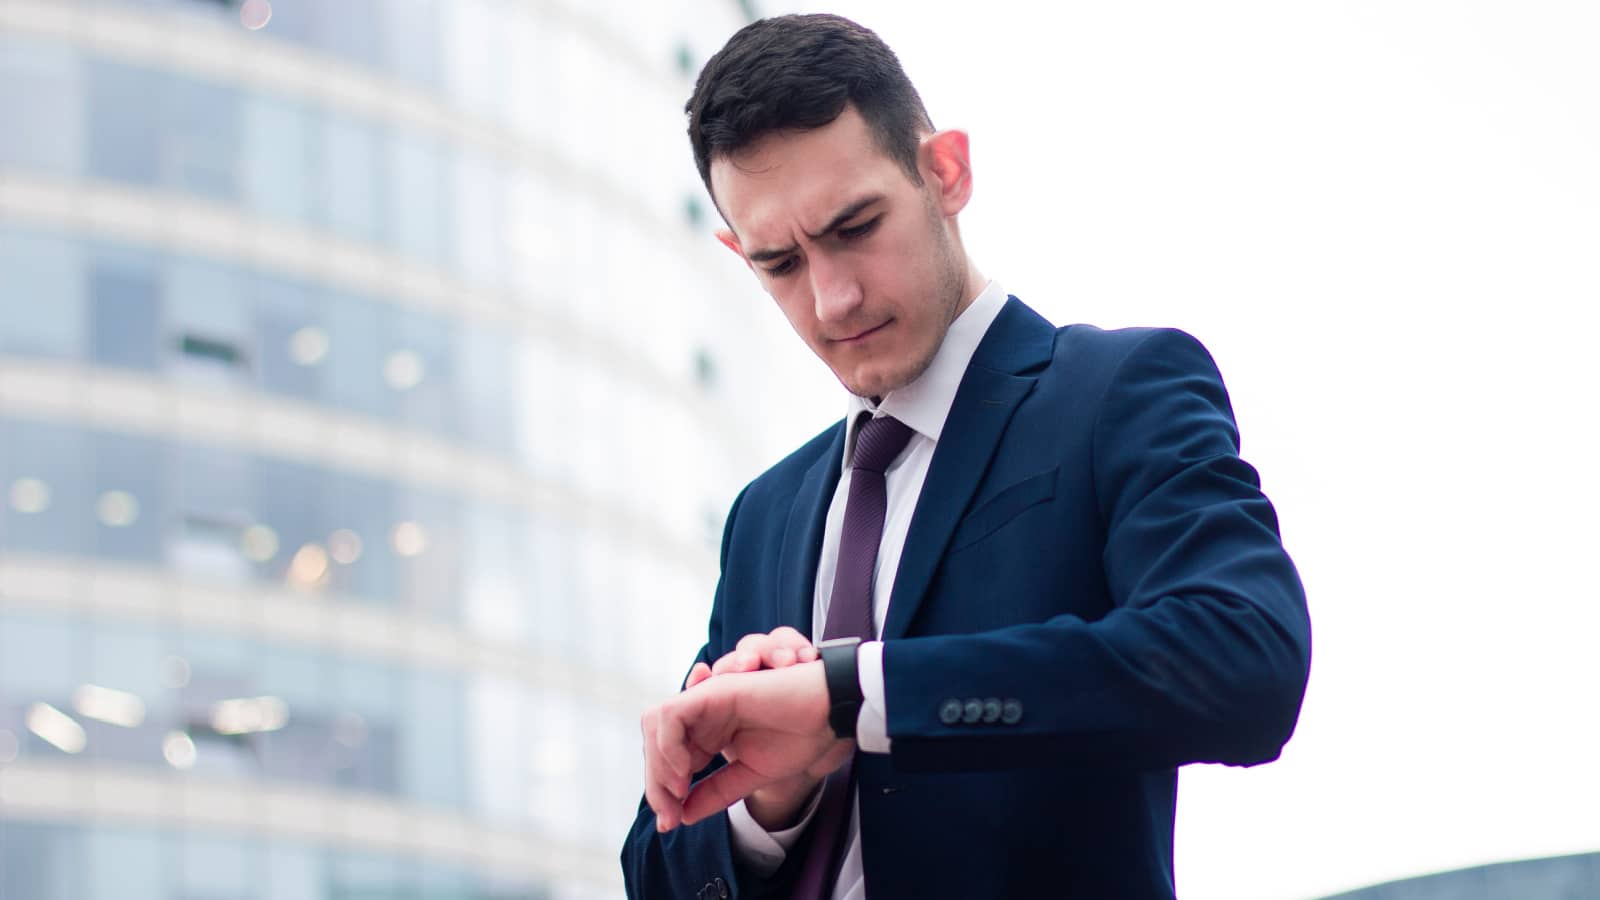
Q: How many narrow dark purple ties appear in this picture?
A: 1